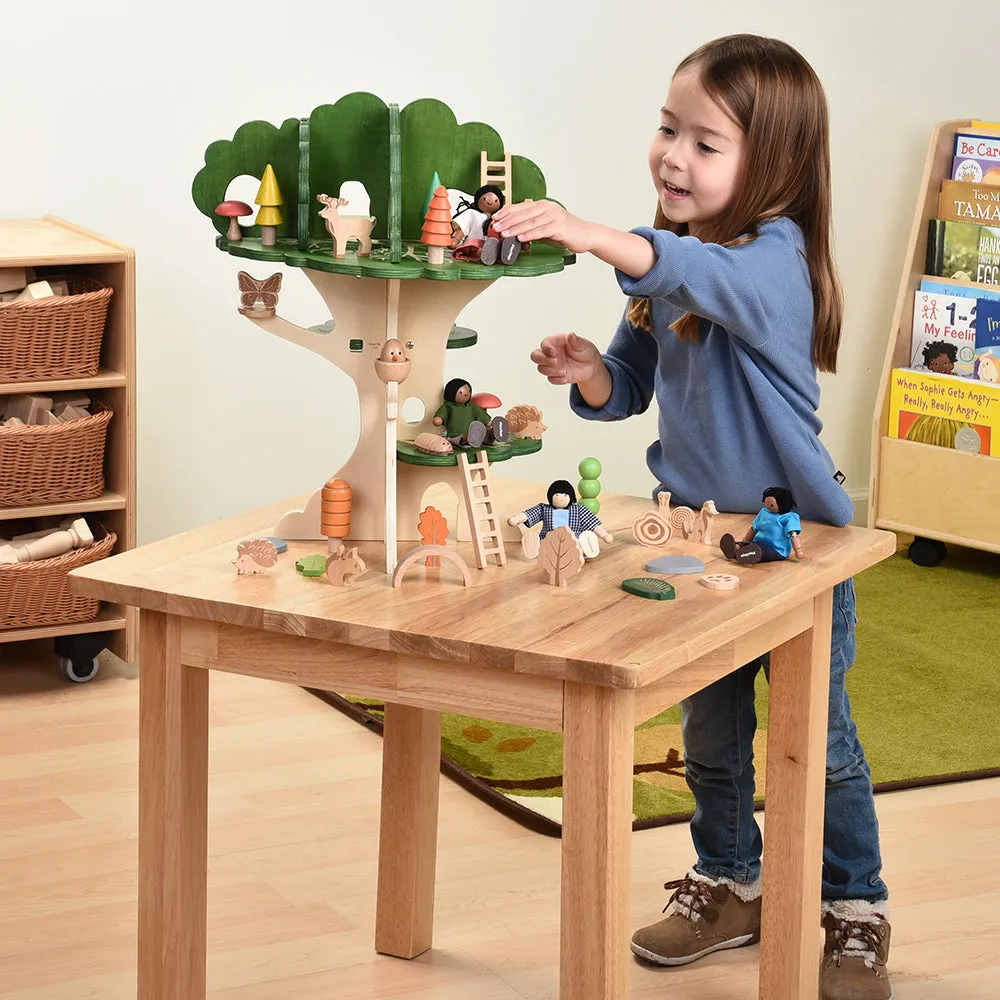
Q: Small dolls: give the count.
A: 4